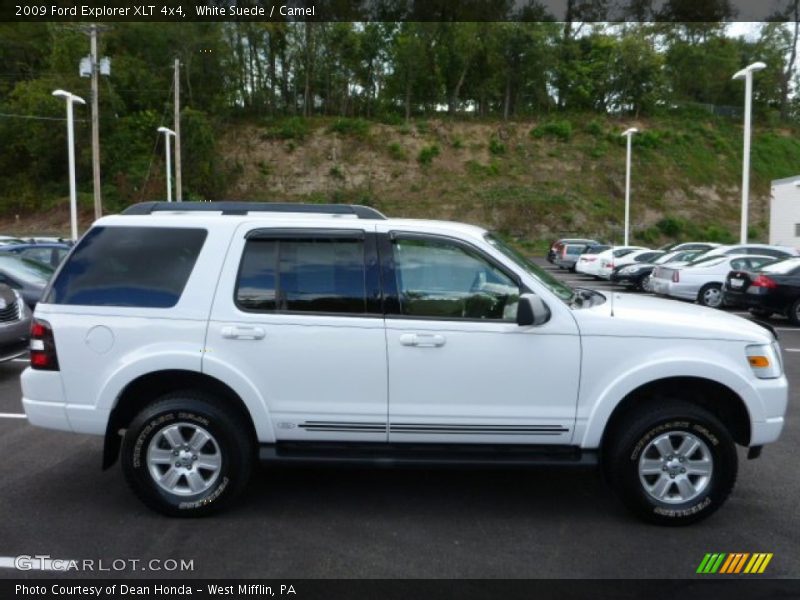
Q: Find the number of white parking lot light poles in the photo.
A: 4